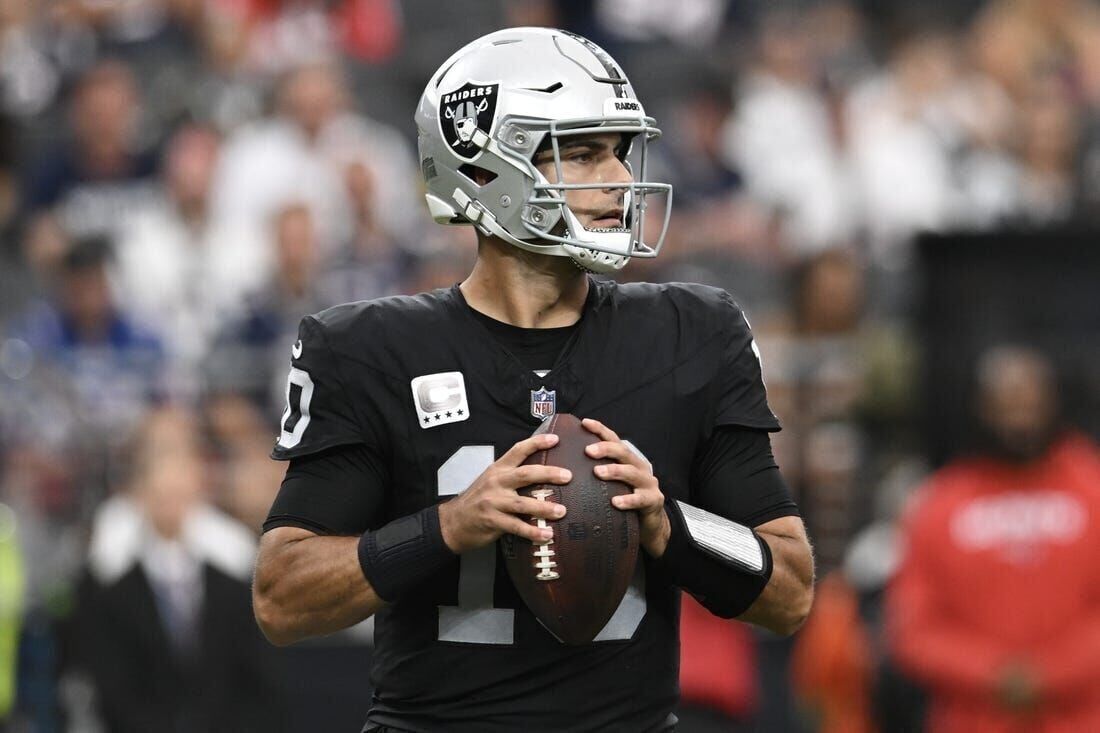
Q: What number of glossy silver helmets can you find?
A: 1